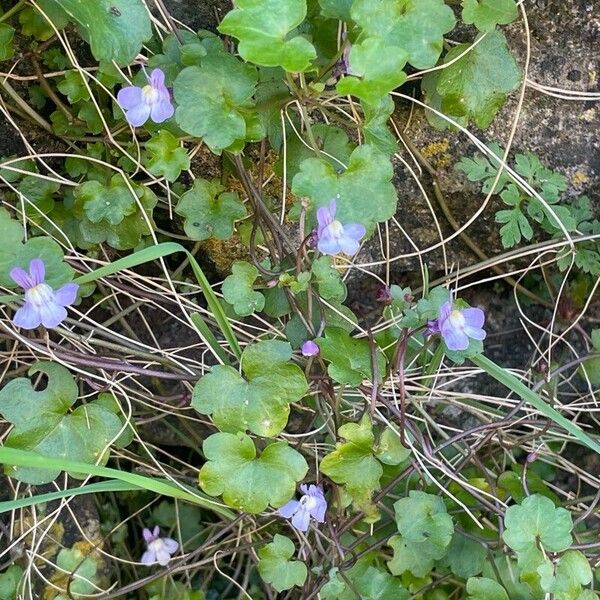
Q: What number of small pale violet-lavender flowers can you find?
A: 6